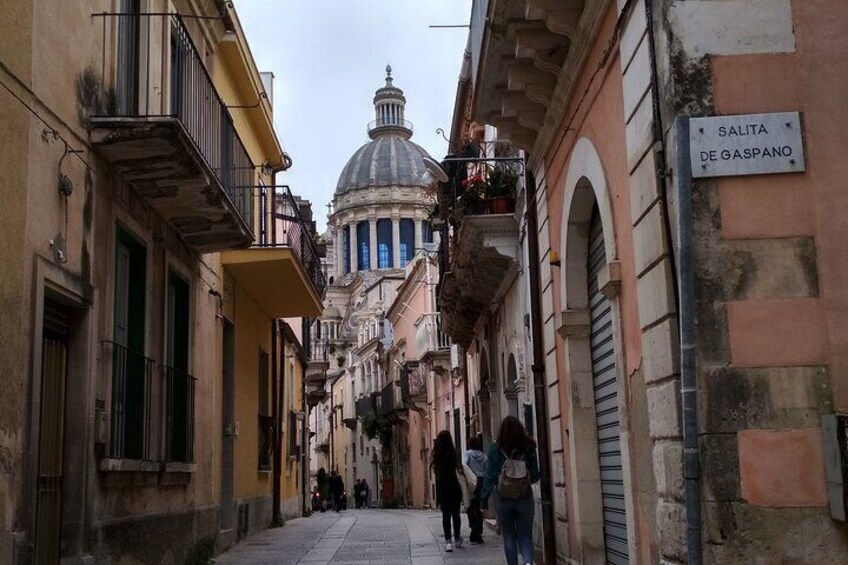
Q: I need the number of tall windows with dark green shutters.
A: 2